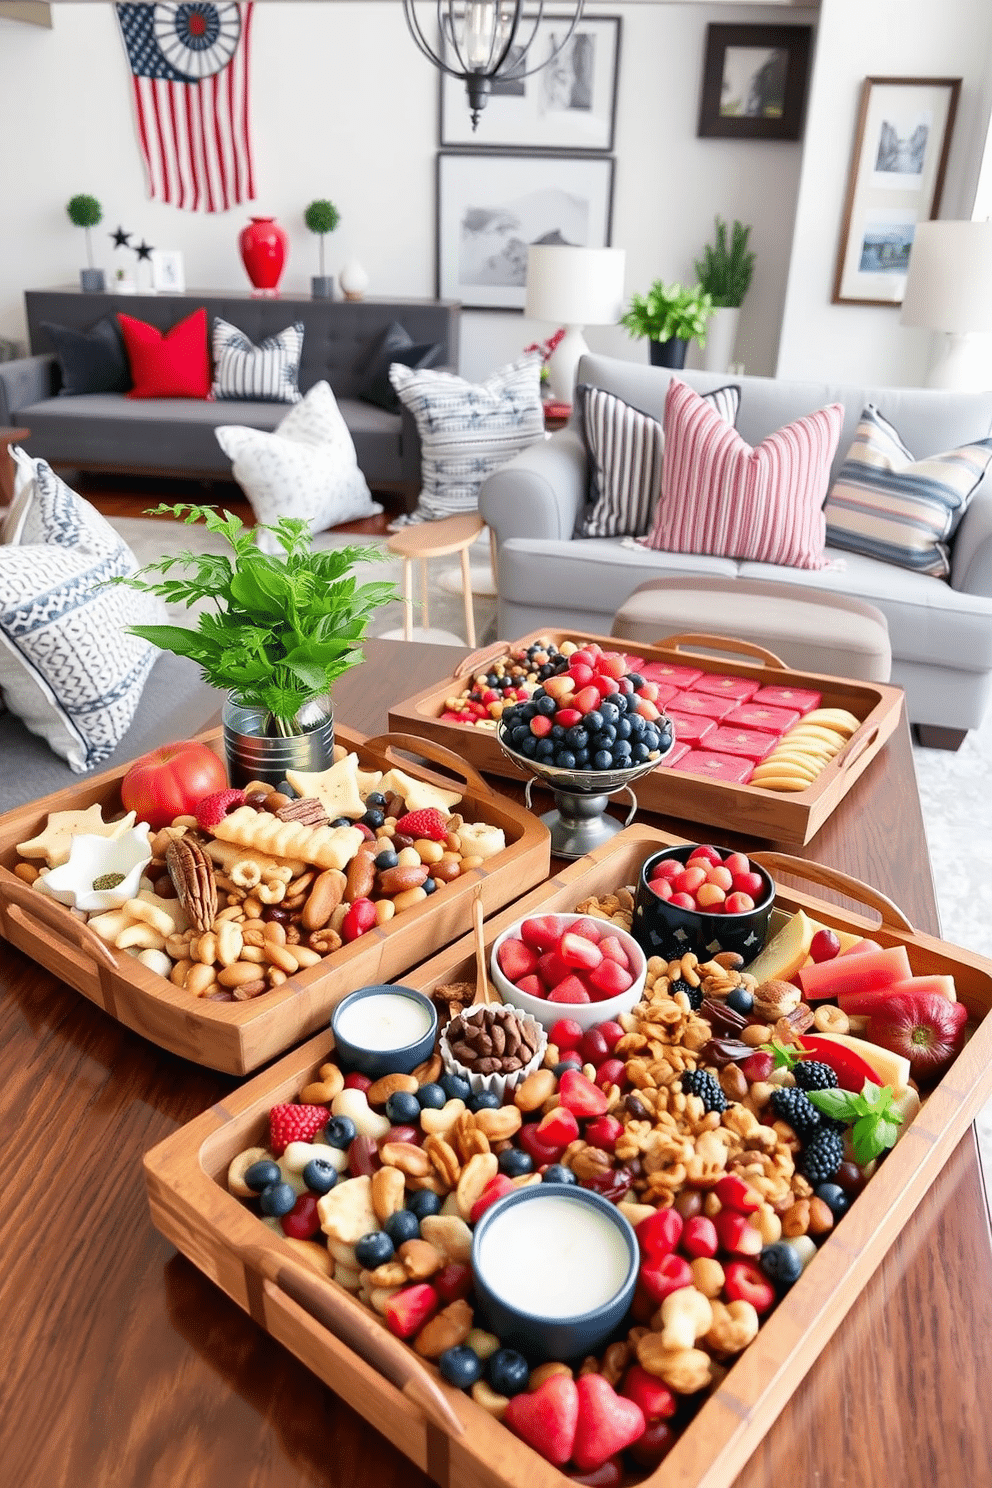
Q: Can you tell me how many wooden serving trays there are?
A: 3